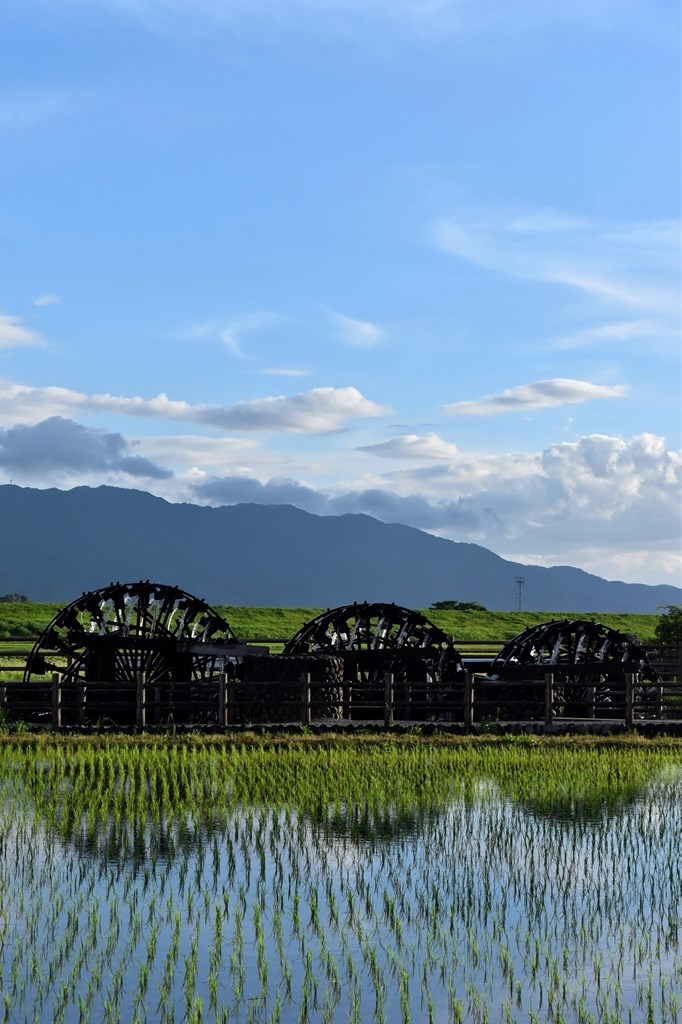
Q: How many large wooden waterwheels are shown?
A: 3